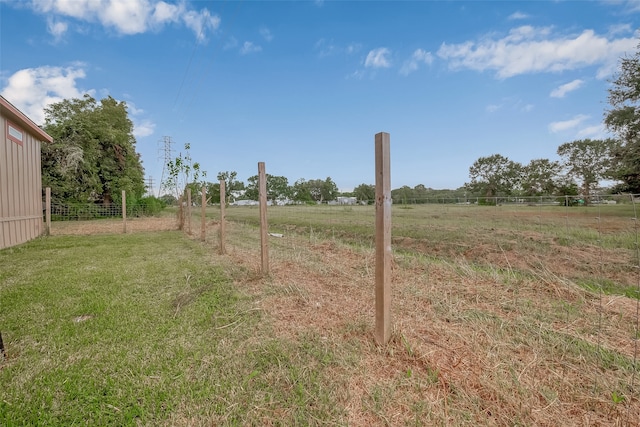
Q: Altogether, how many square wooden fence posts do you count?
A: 8